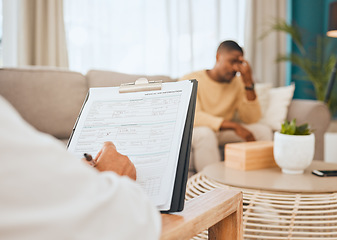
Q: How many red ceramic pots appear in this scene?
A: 0